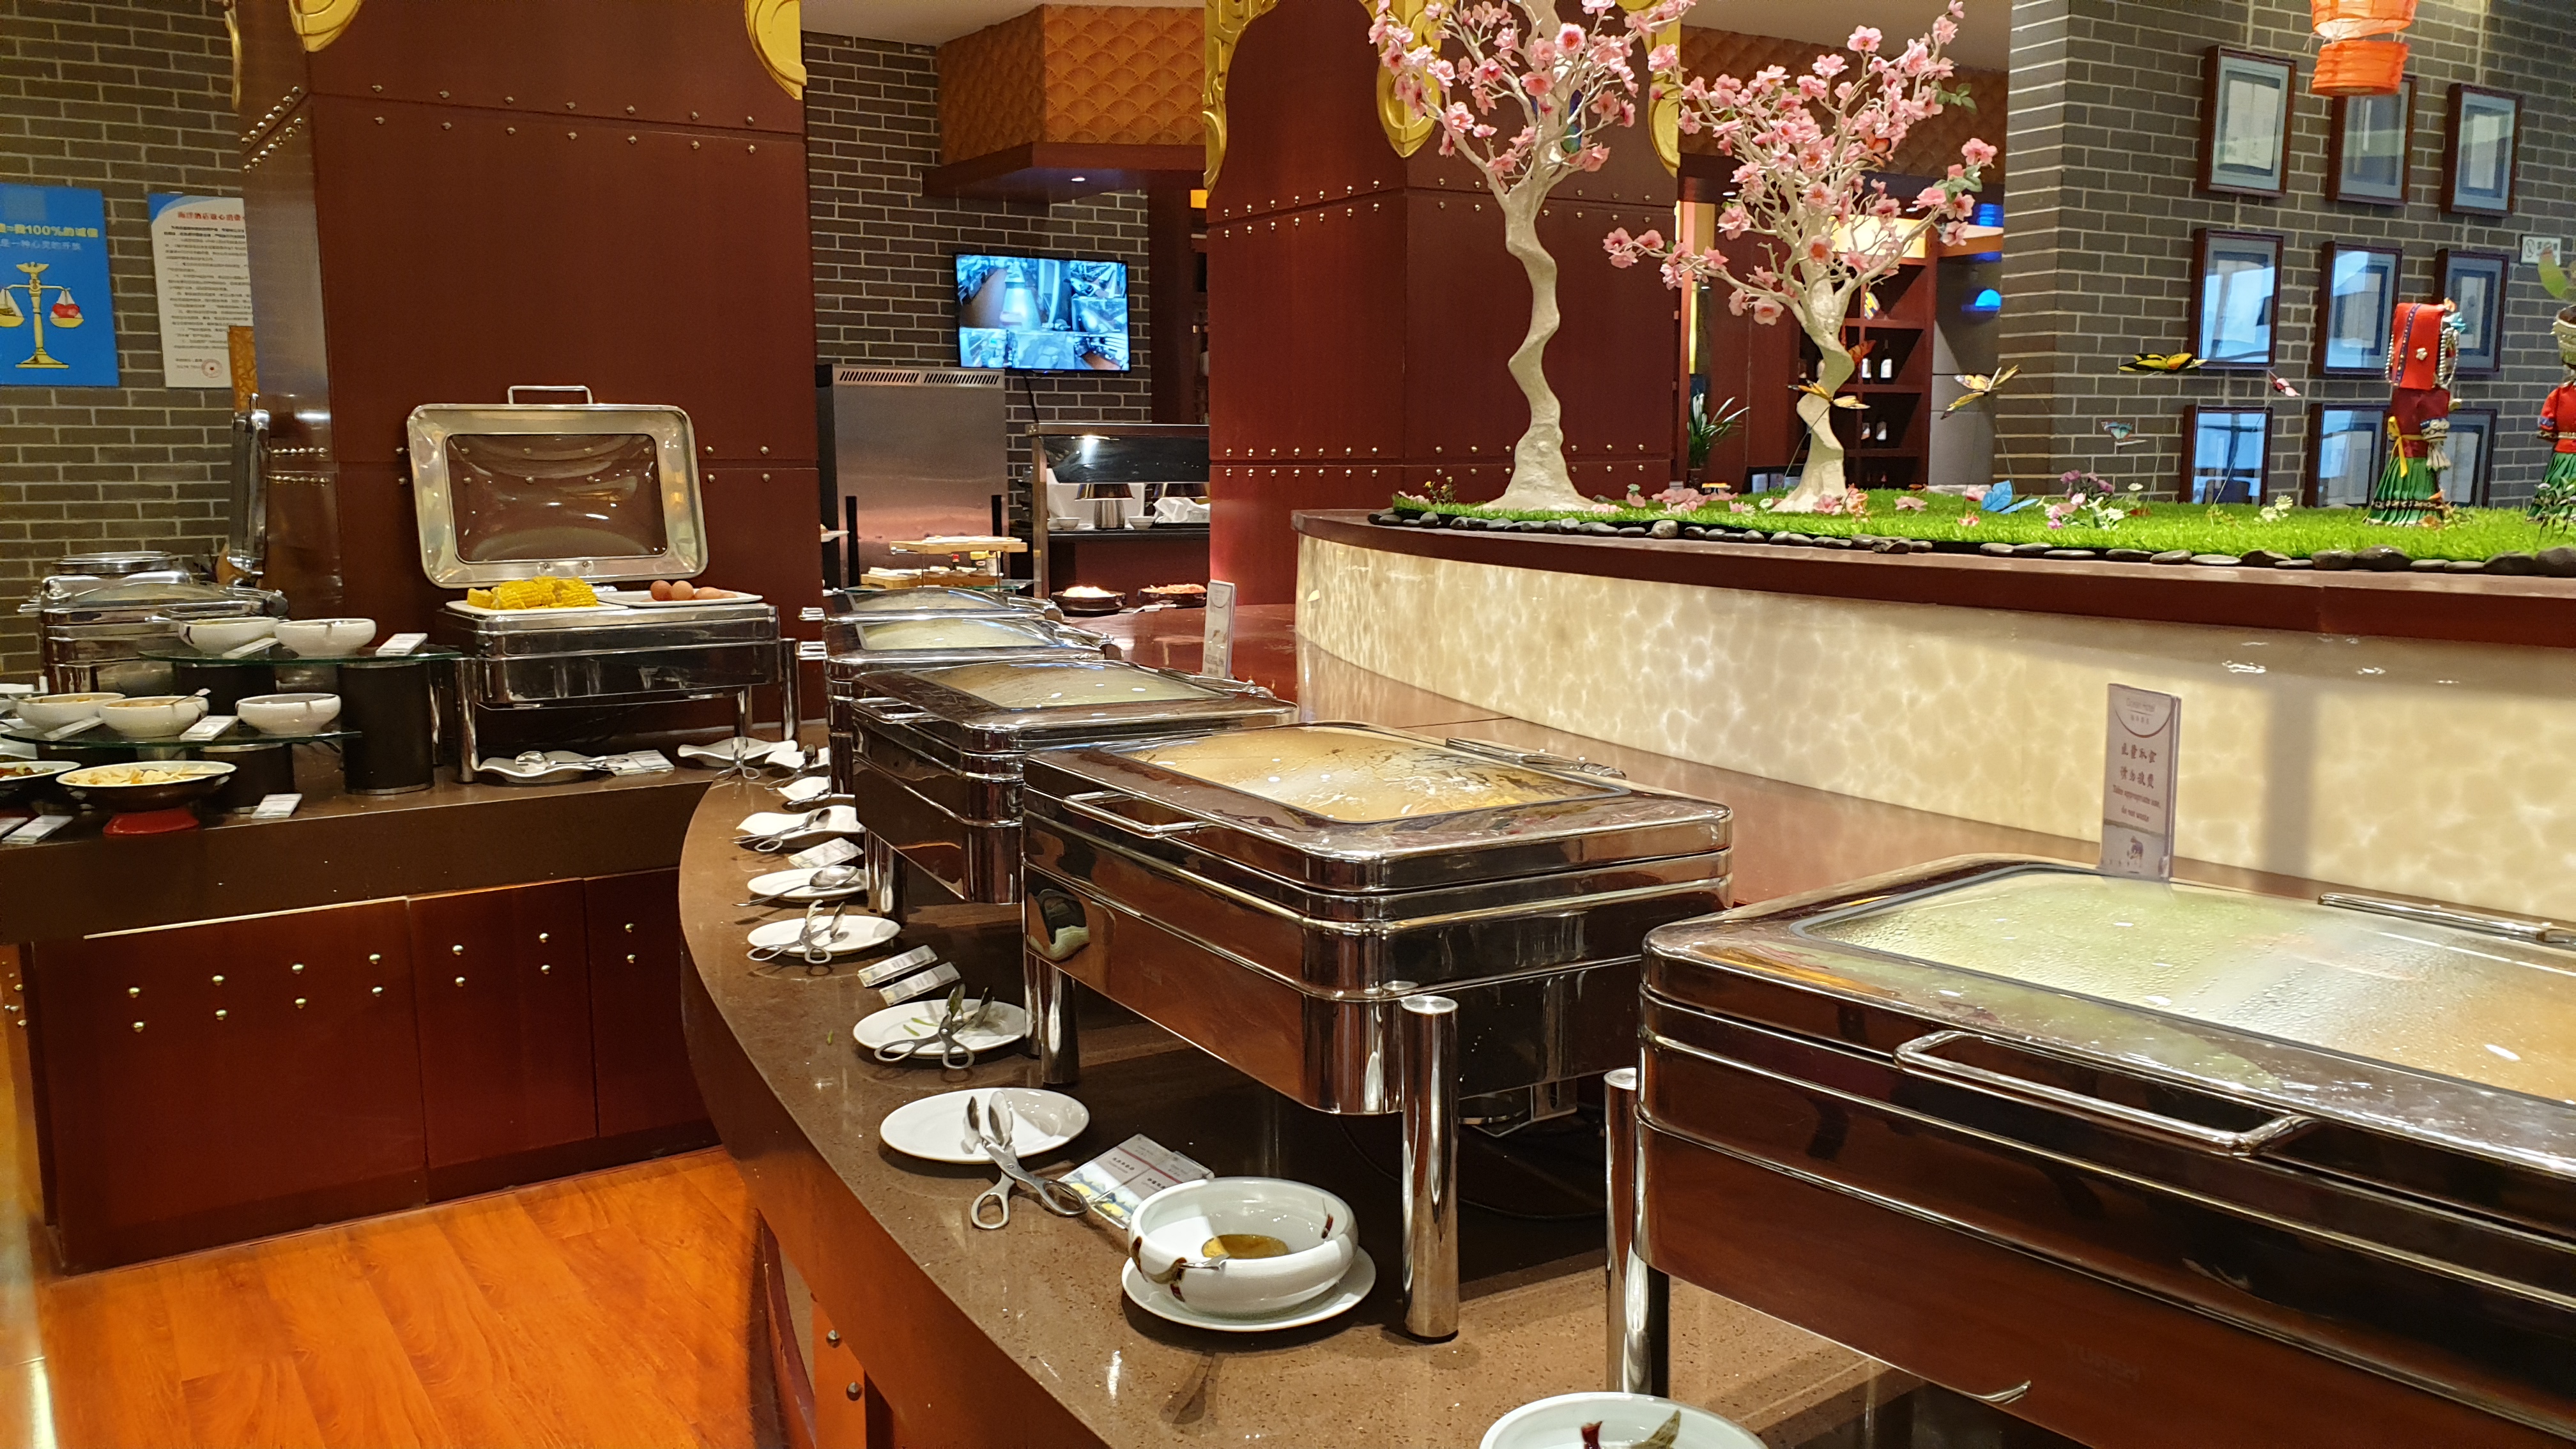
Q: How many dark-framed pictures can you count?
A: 9